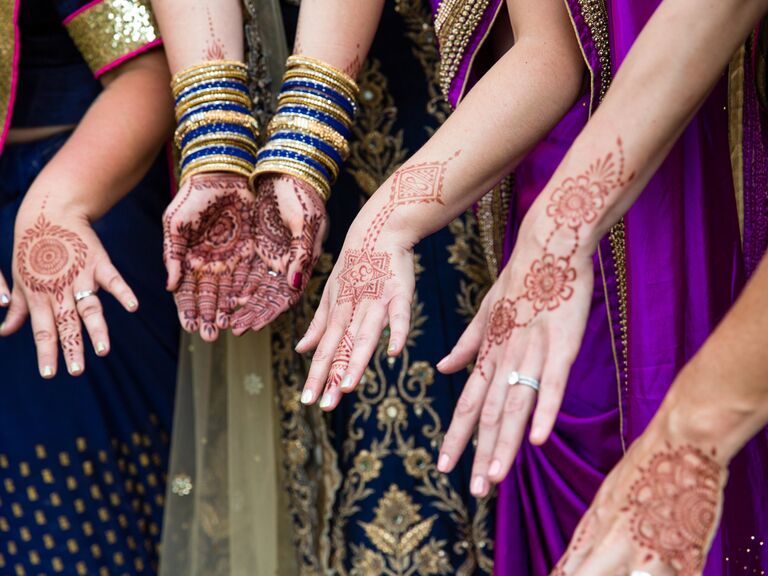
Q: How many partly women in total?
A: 5